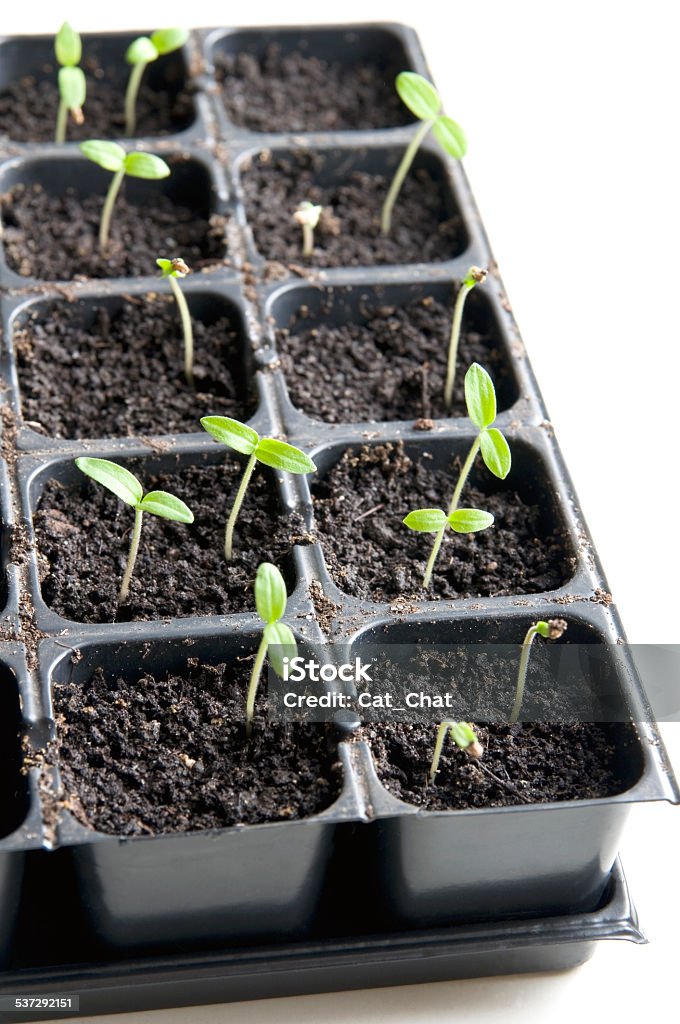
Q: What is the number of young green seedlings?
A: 14